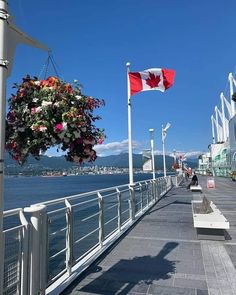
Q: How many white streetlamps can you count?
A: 2